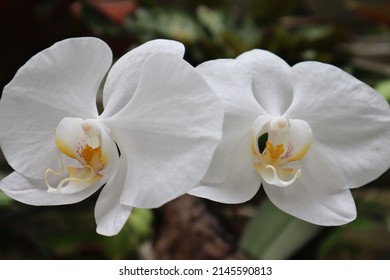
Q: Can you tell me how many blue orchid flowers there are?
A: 0